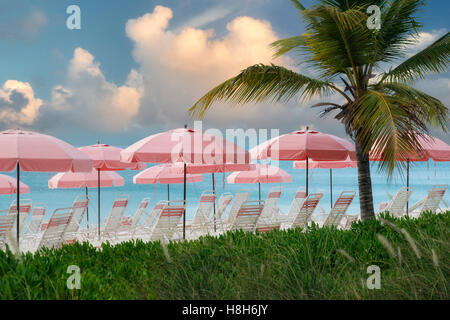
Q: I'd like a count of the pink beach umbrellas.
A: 11